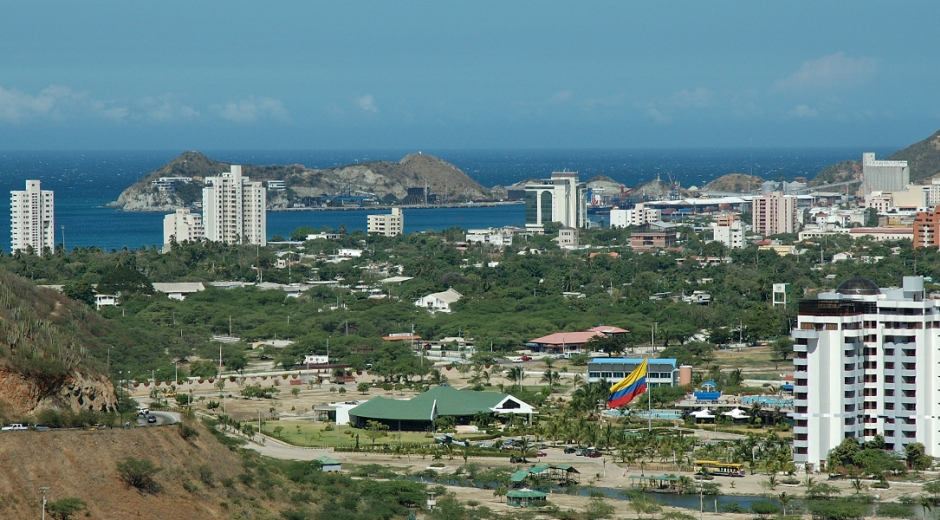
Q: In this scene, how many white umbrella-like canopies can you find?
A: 2